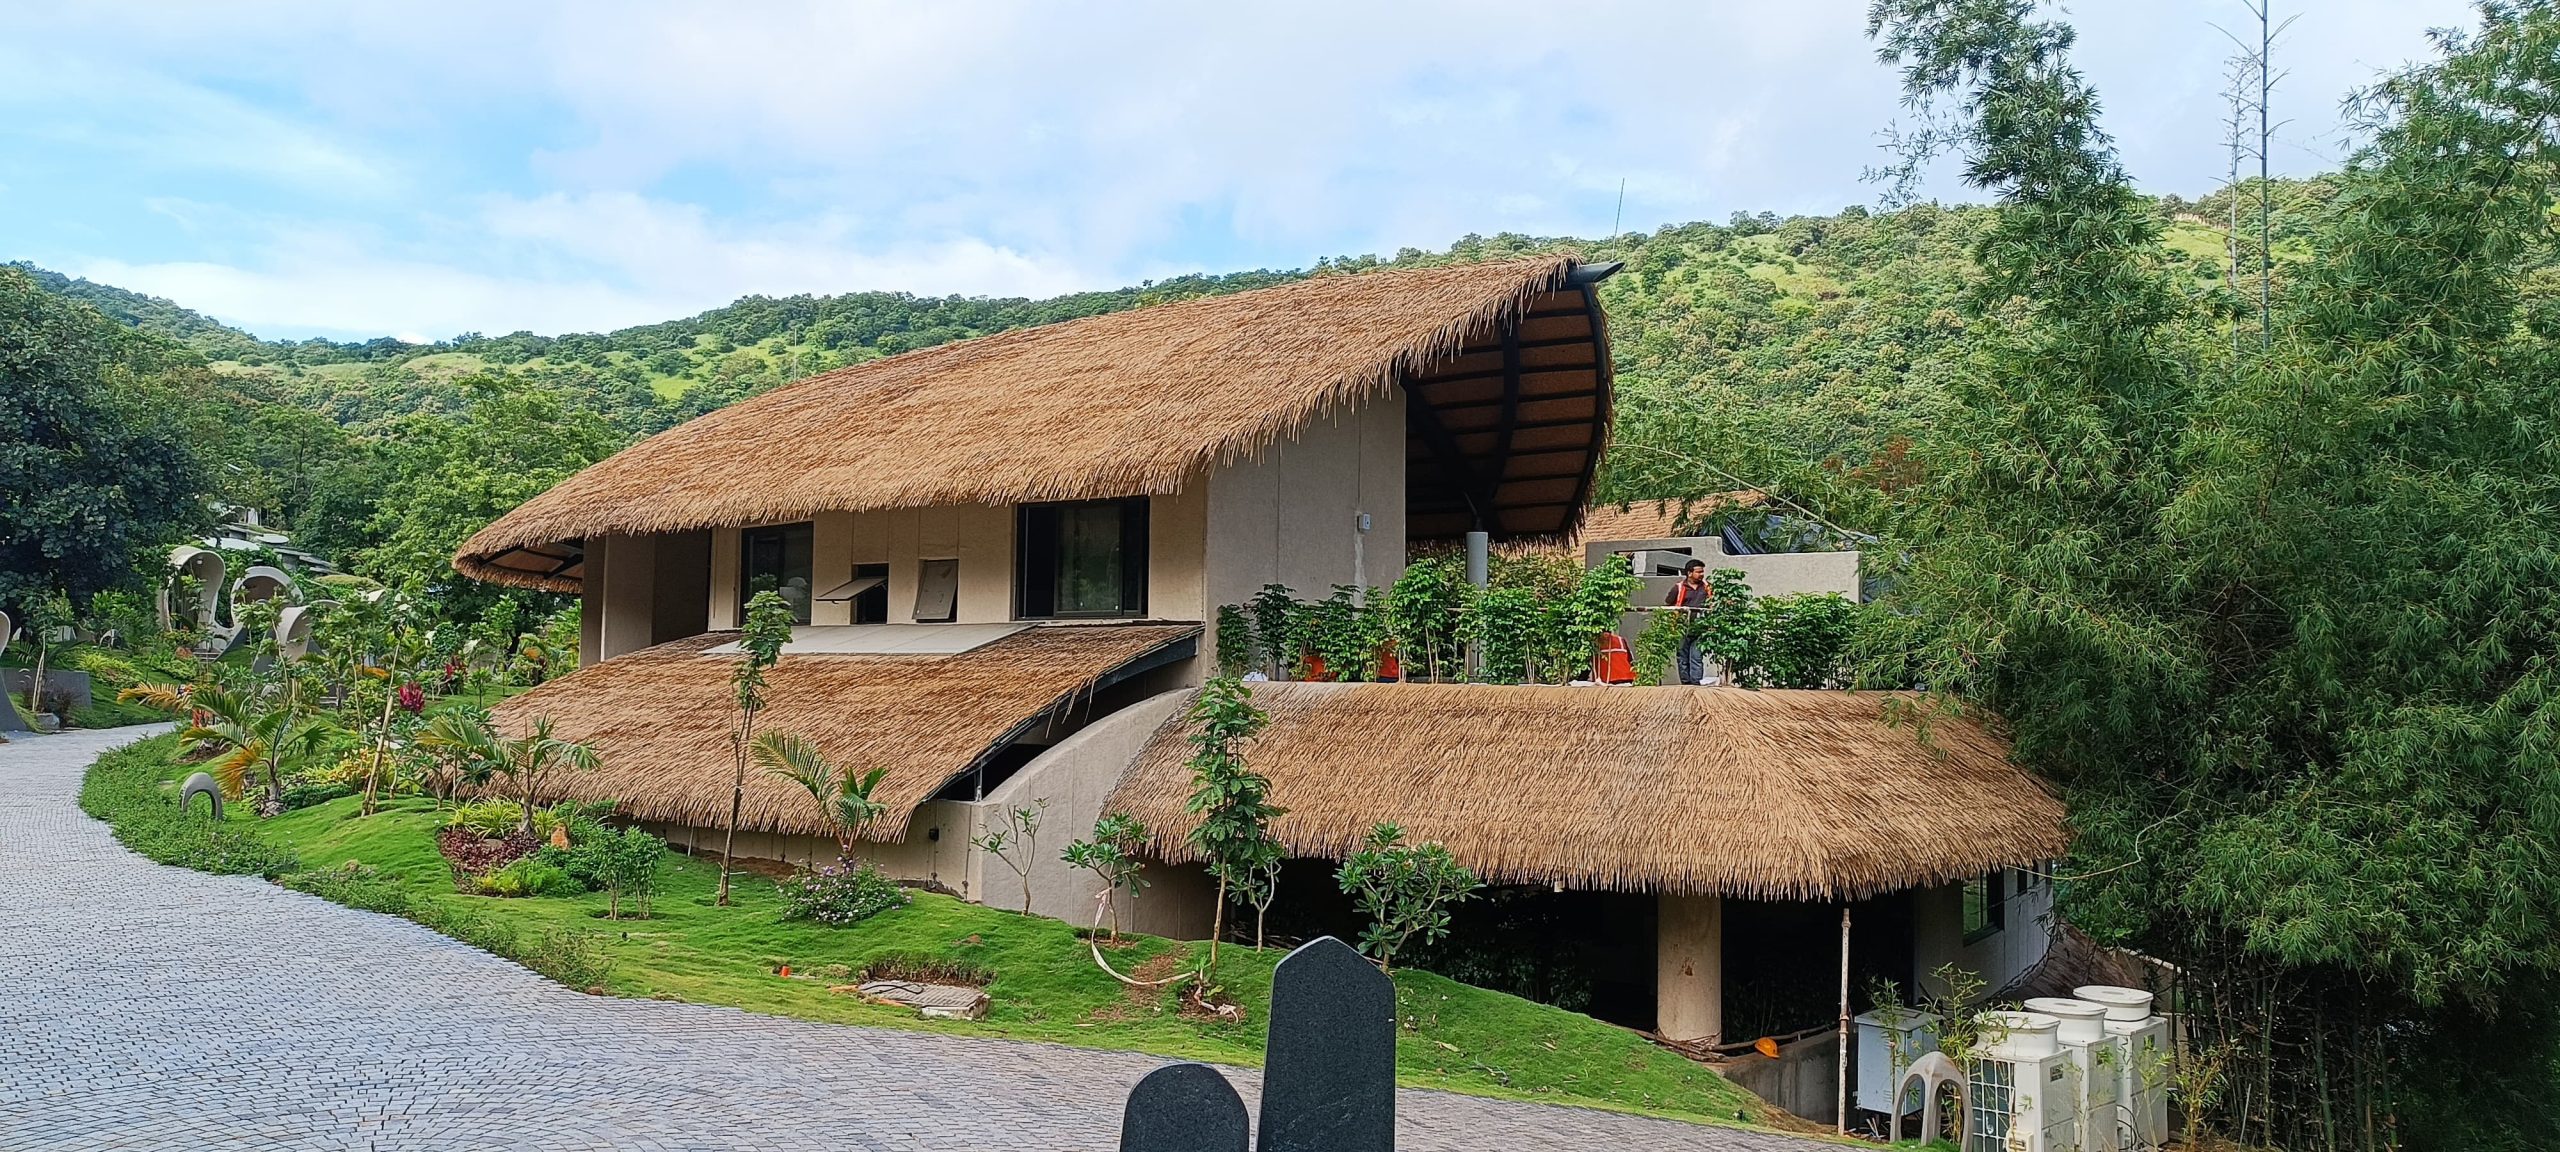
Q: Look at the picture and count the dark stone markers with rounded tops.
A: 2